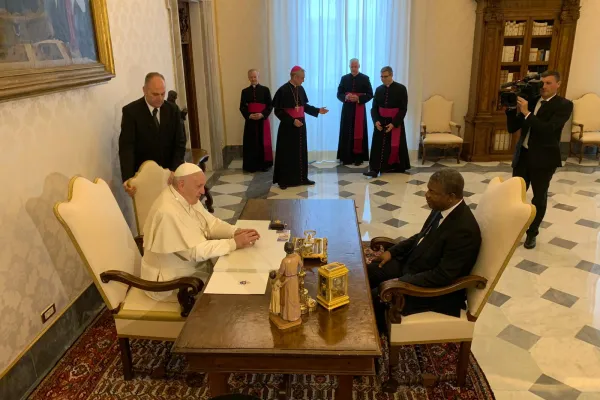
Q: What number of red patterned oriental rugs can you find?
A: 1